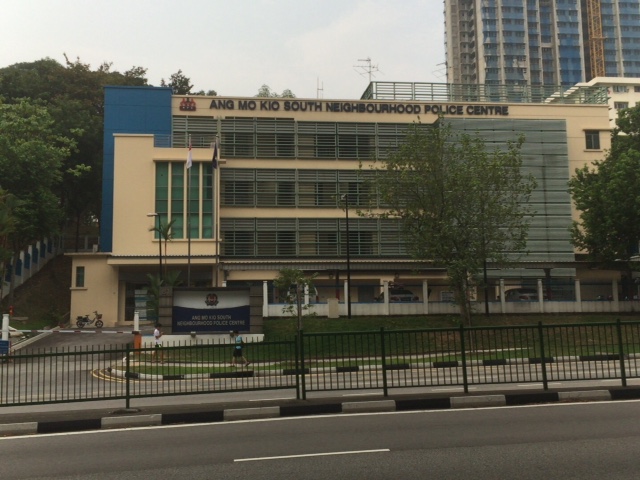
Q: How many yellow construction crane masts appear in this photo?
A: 1